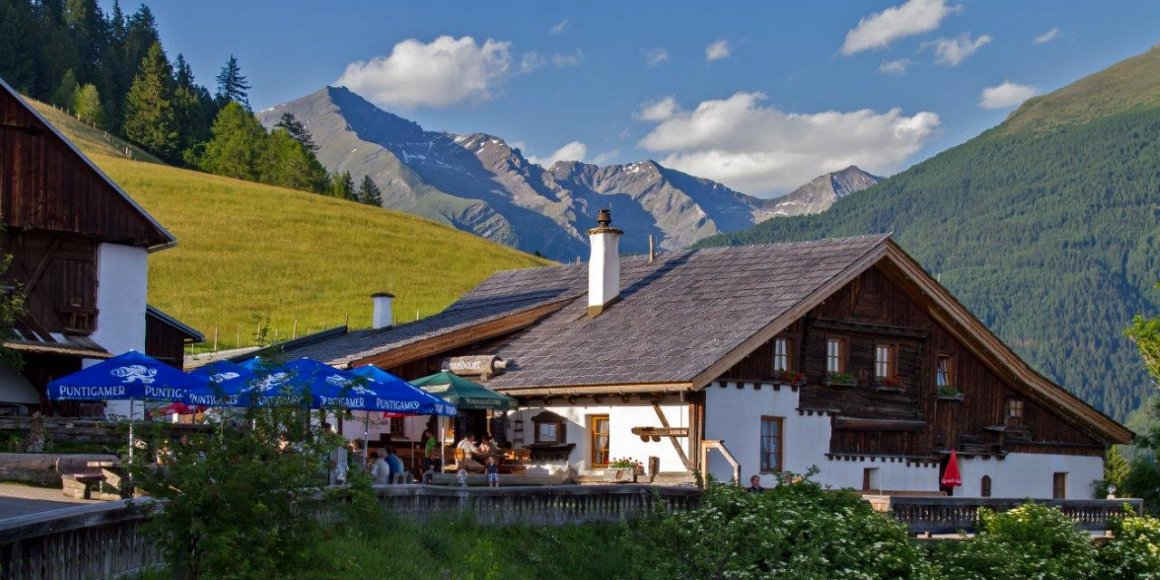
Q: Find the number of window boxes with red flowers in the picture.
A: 2